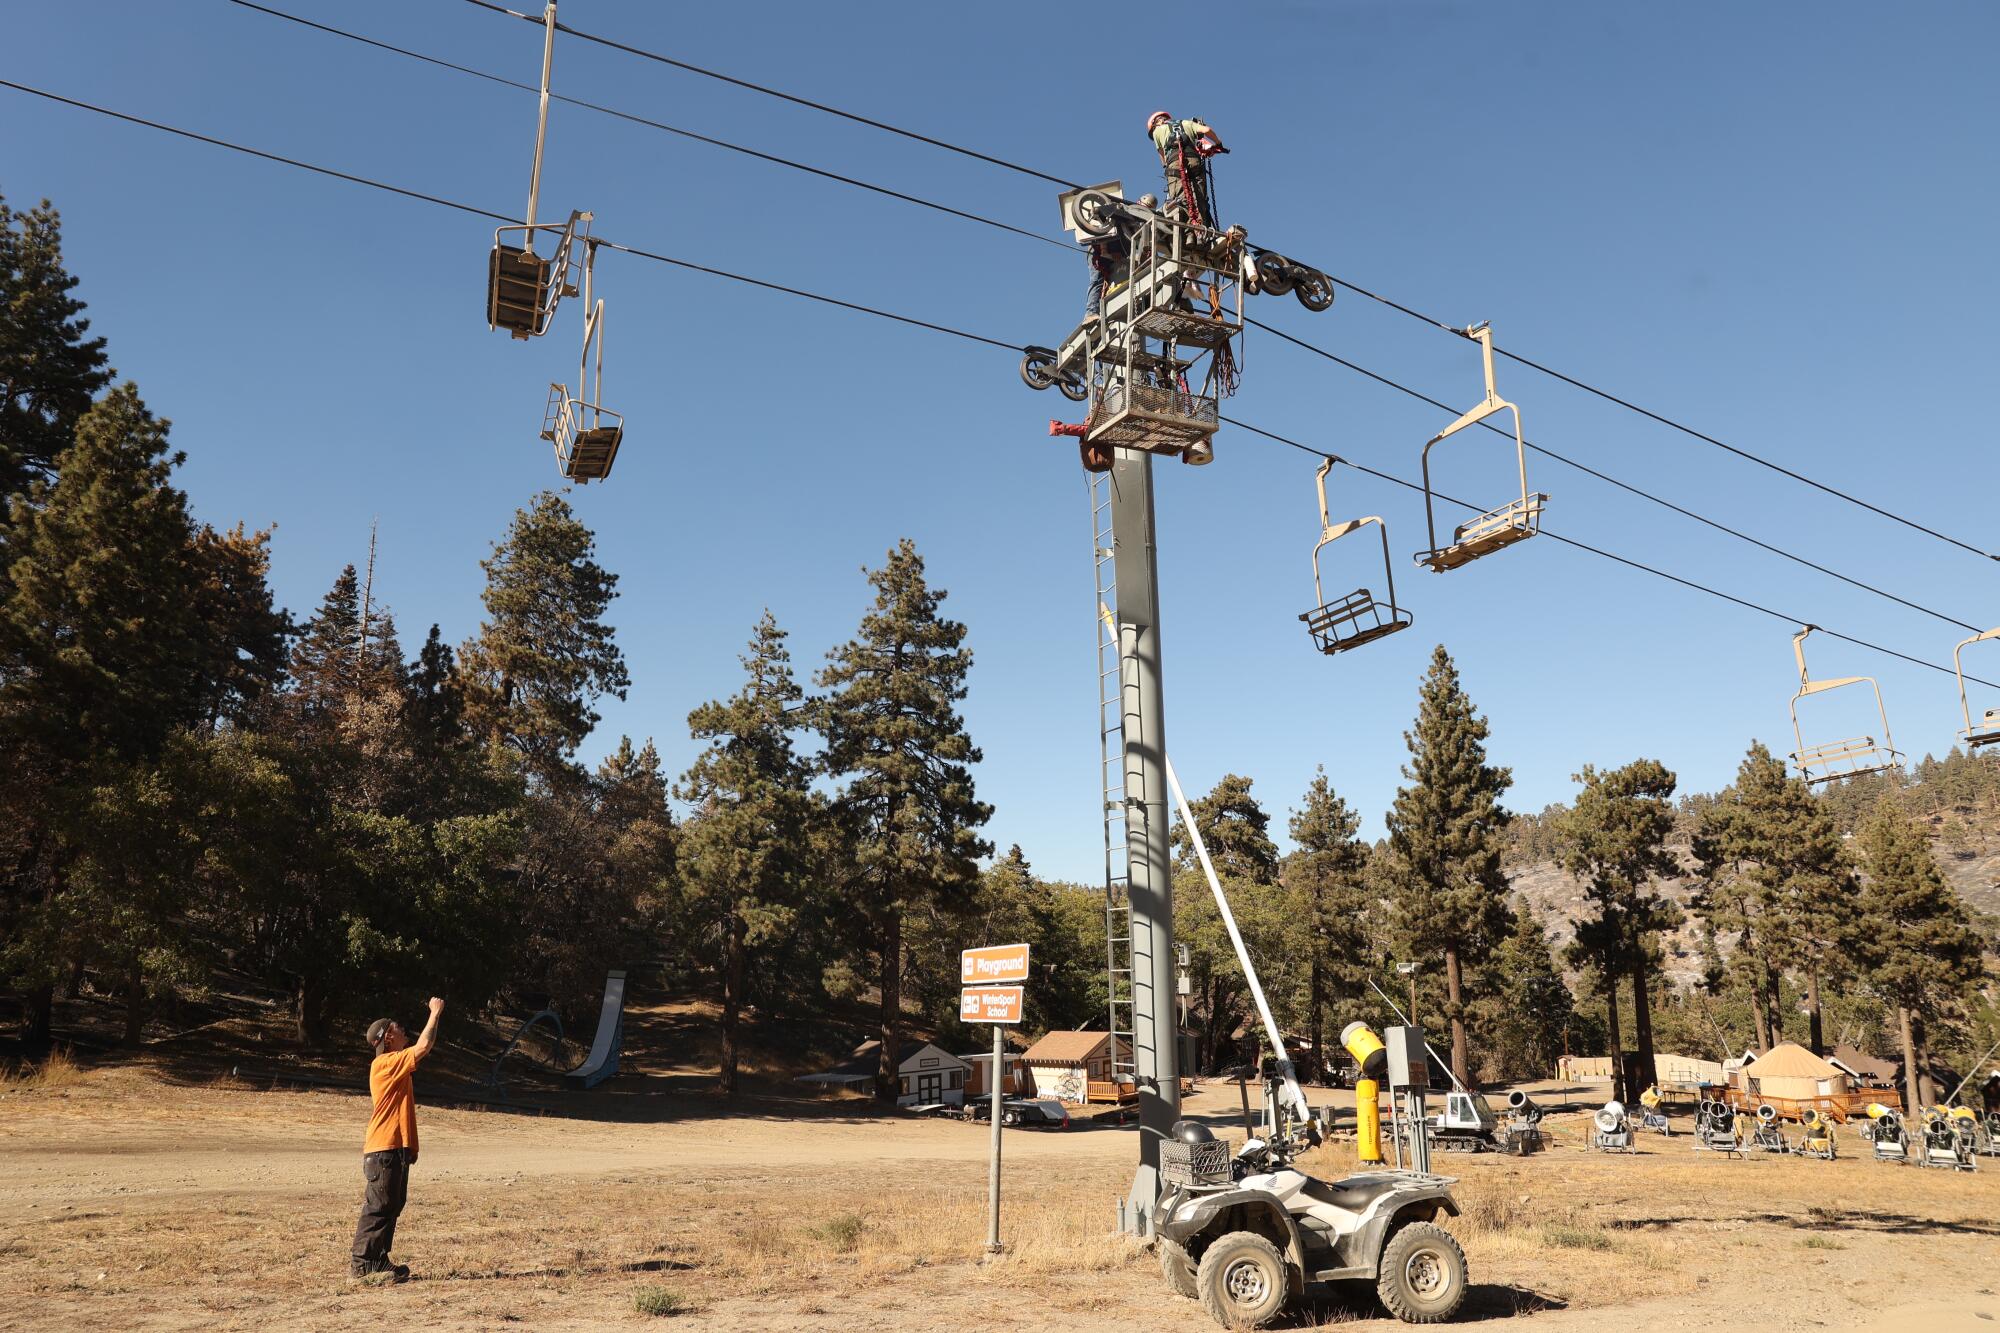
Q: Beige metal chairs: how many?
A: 6